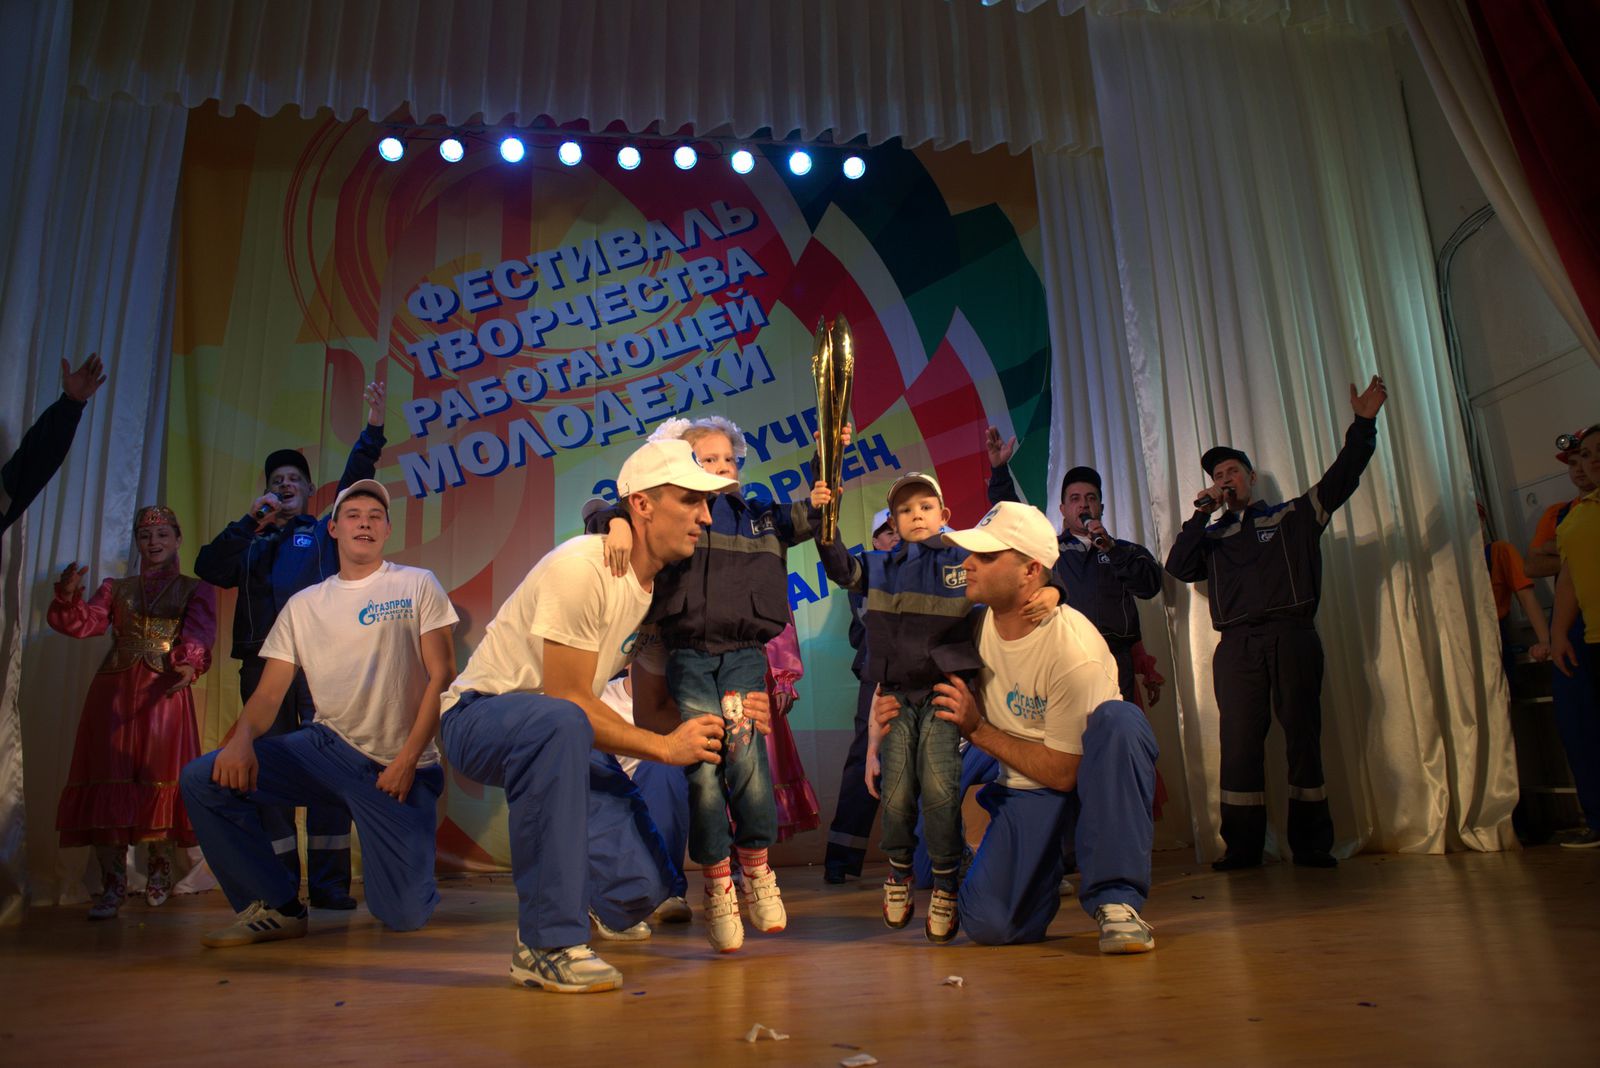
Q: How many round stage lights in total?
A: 9